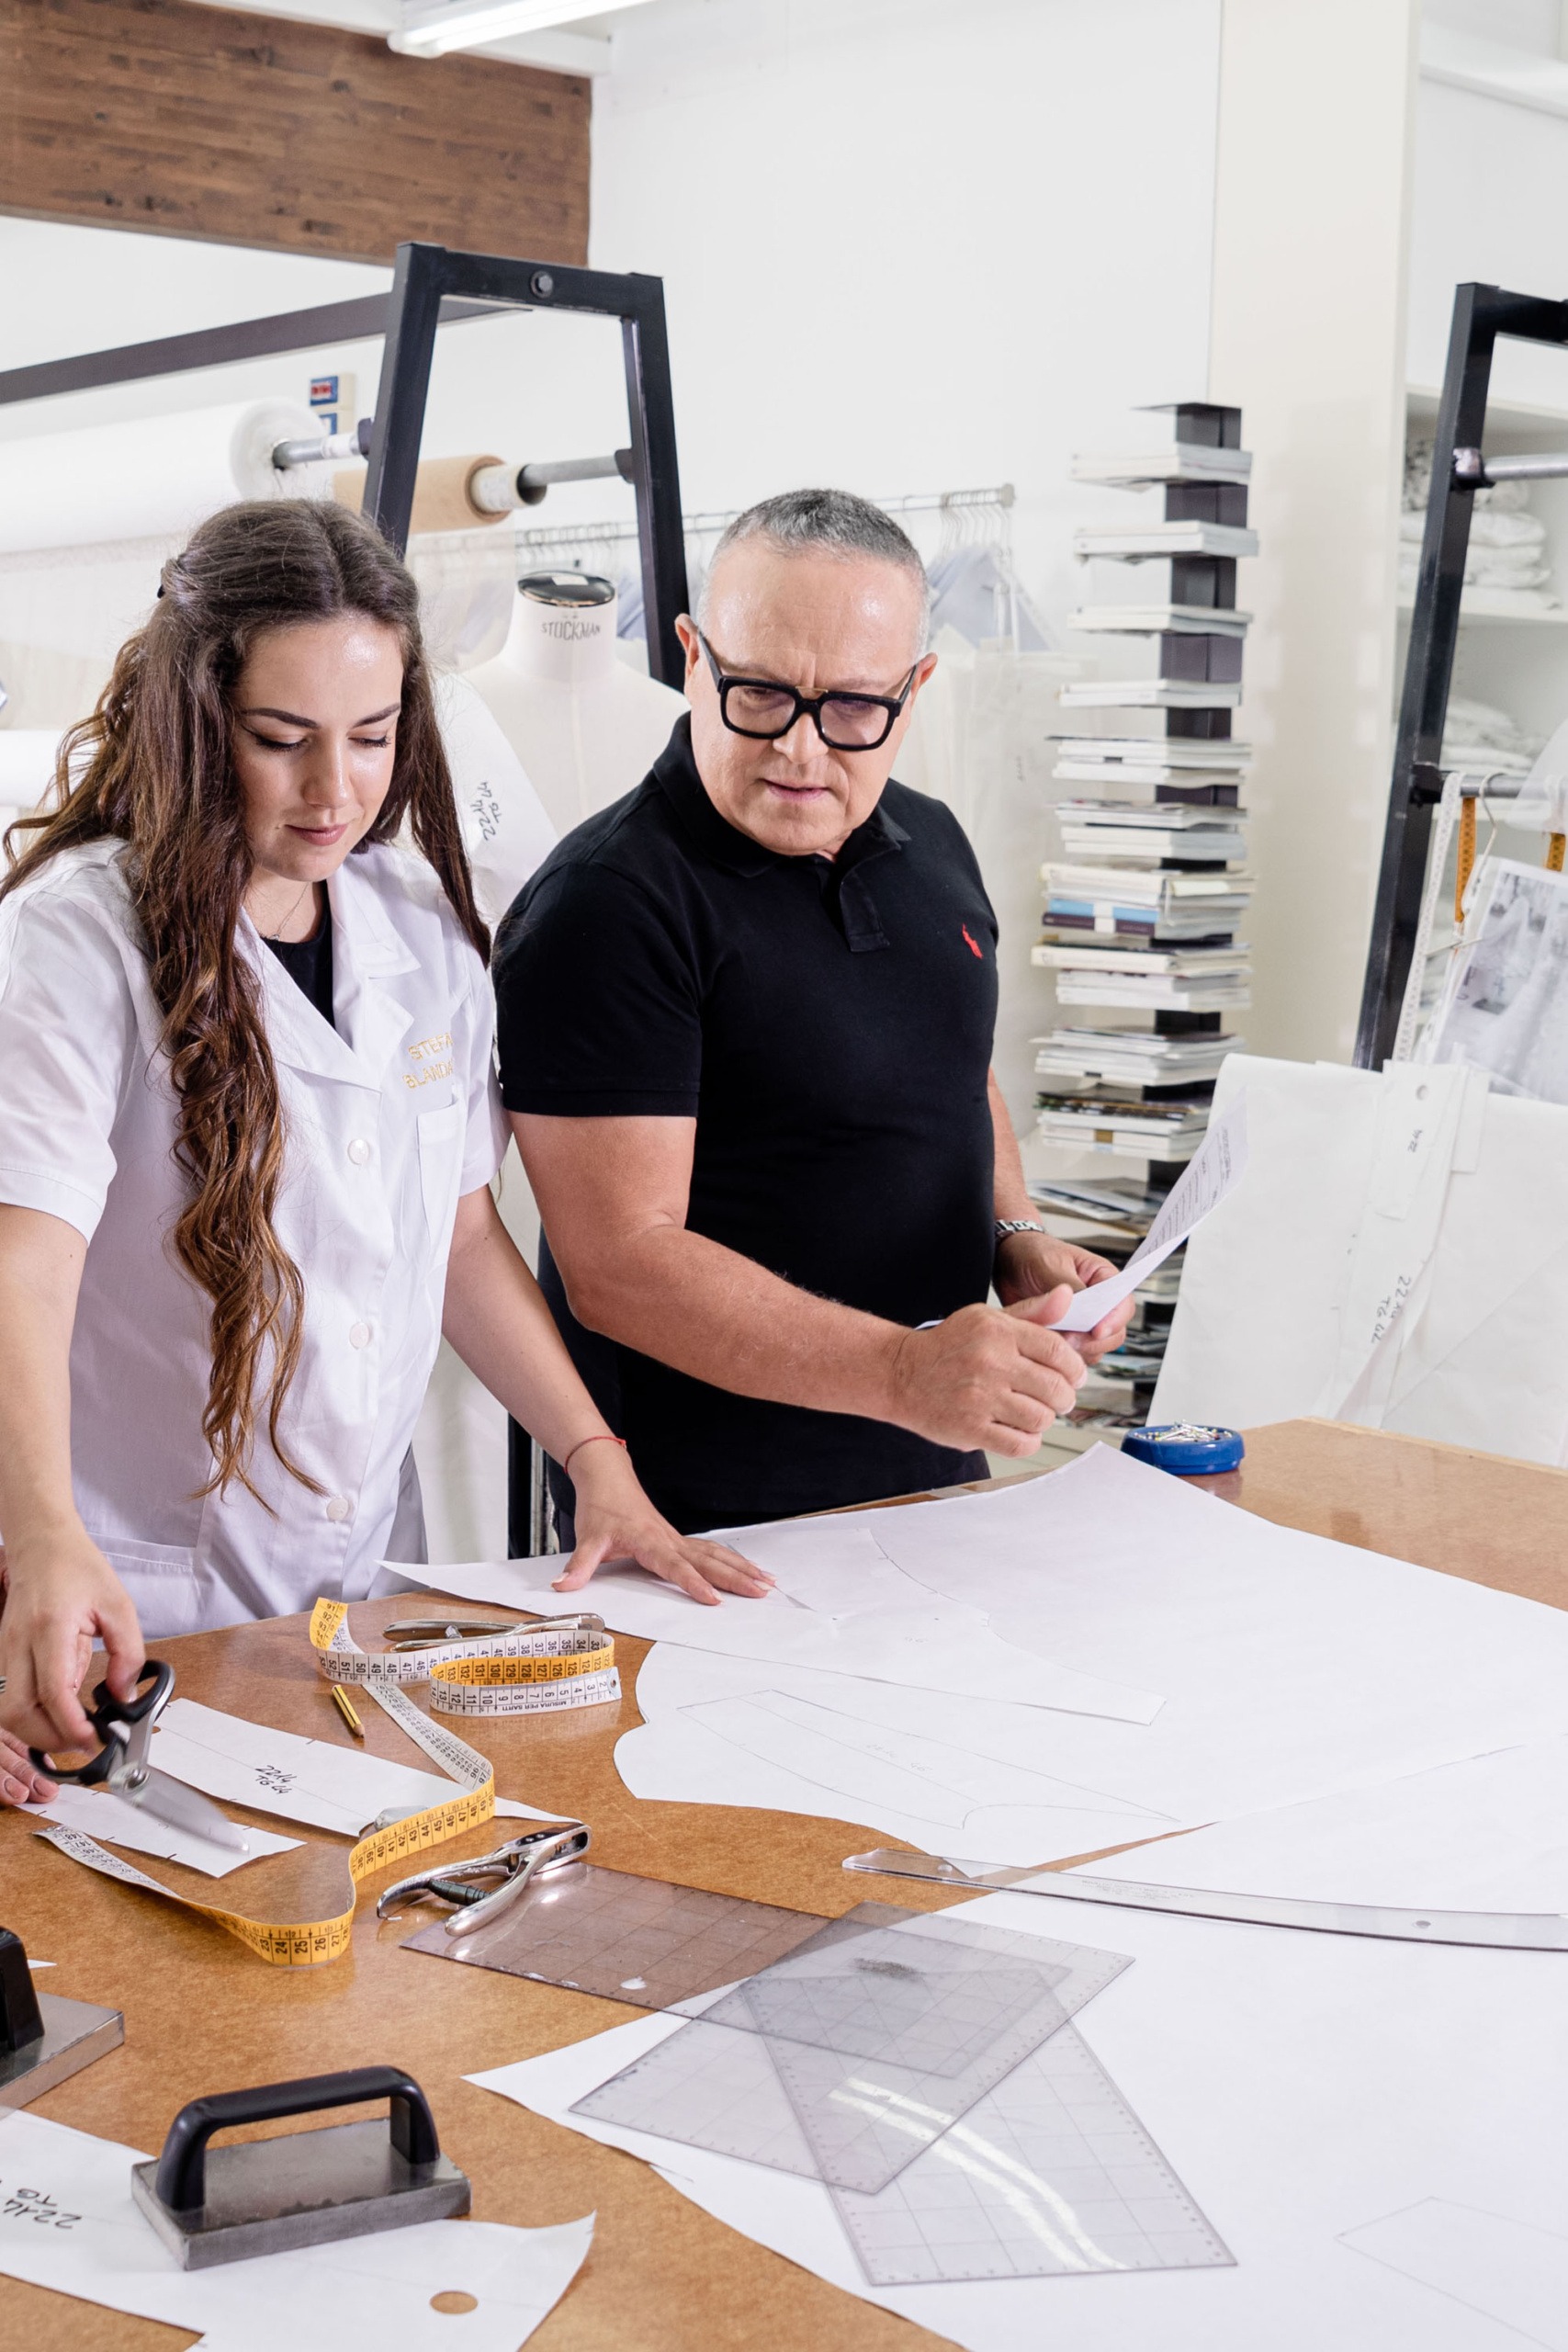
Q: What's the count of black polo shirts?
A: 1